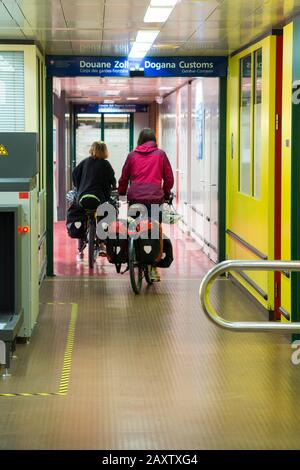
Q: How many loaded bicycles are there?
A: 2